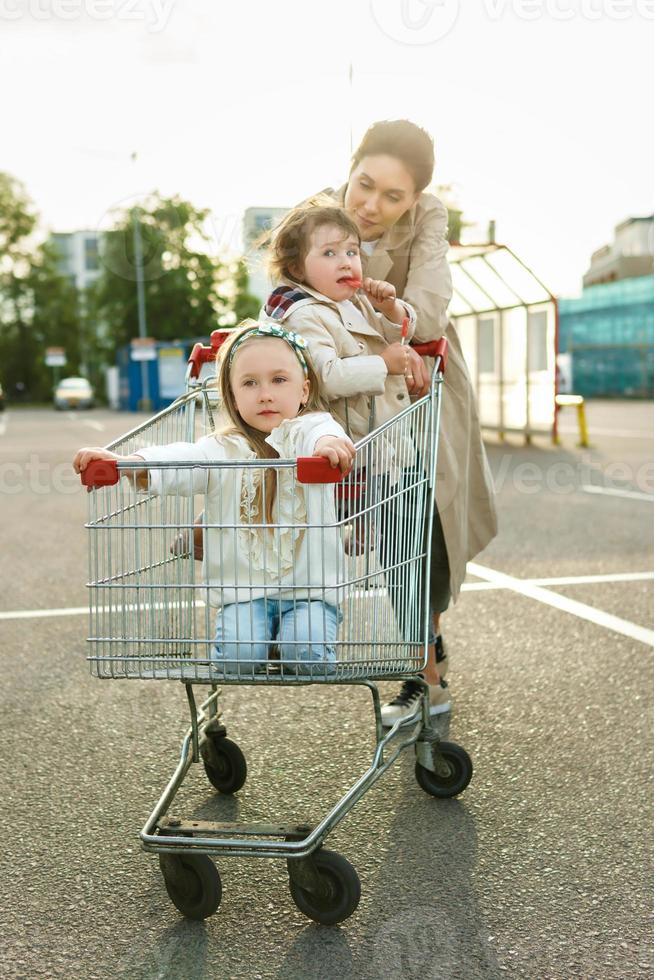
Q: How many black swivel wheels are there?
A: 4